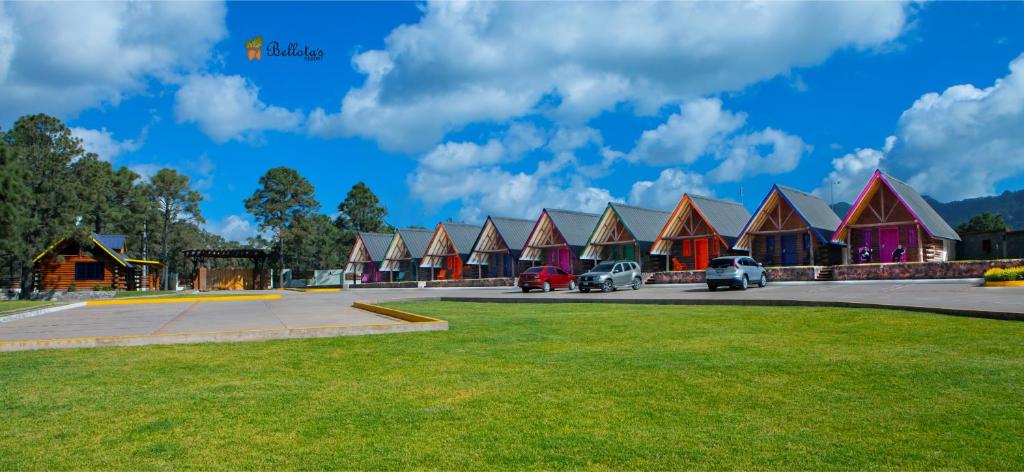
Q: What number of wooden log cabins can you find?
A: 10